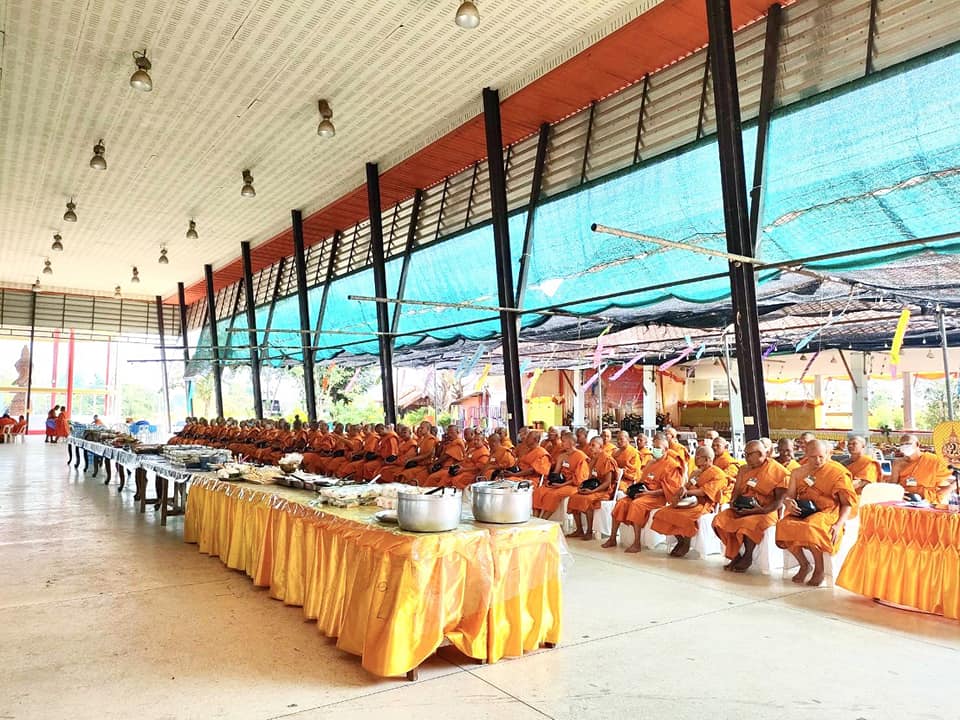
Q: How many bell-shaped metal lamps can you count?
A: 13